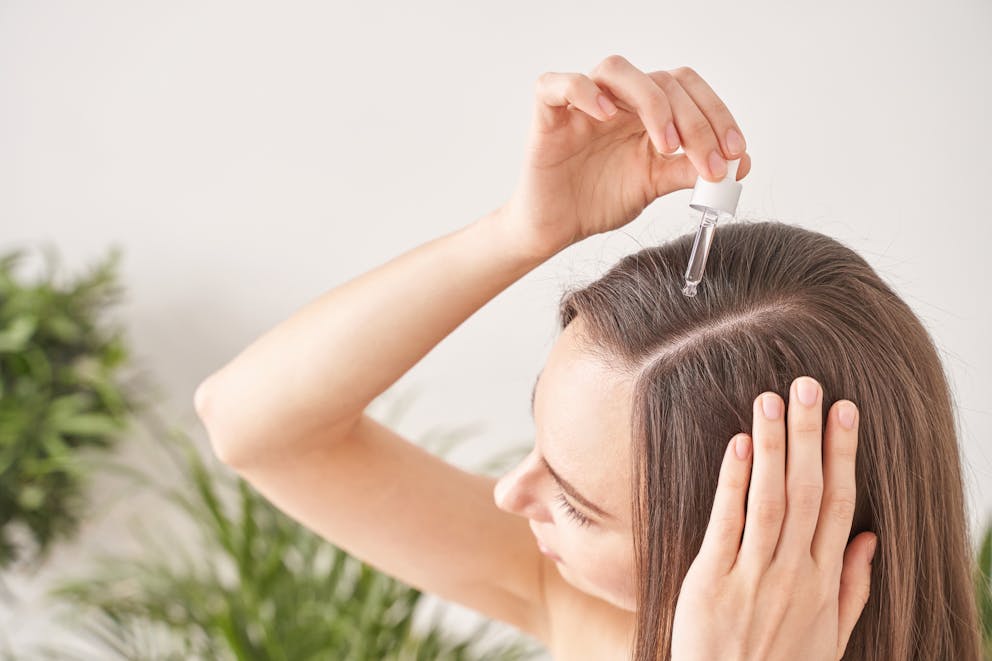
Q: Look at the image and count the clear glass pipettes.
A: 1